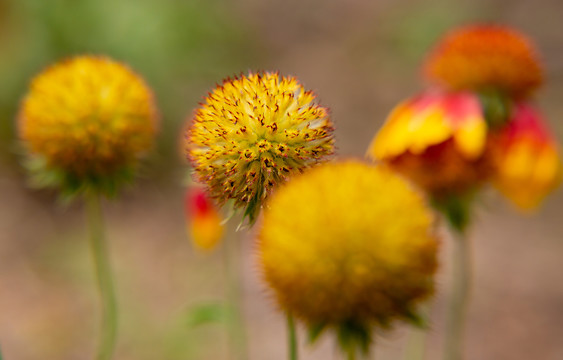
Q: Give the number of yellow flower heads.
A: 3